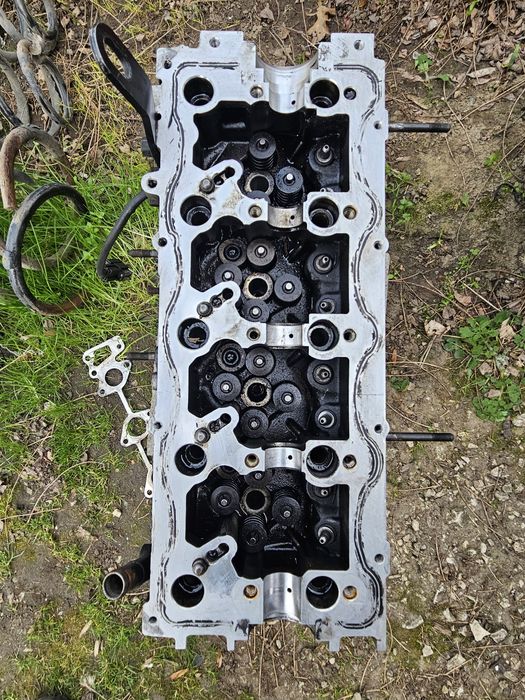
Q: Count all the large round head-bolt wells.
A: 10